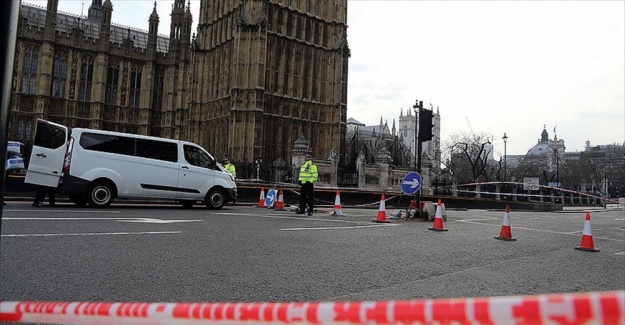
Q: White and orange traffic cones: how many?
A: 7